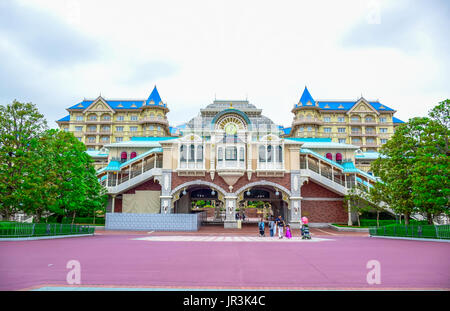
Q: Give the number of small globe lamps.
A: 4